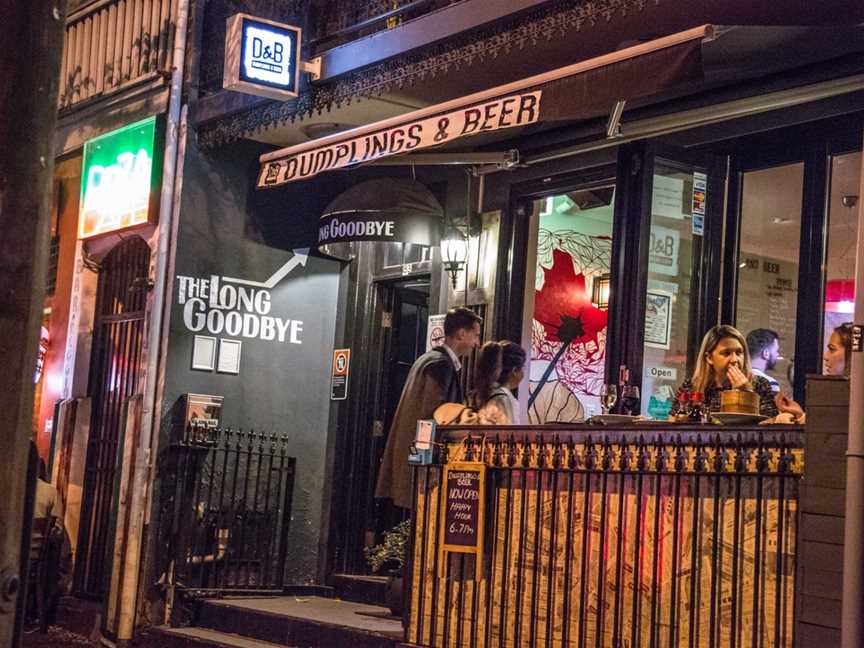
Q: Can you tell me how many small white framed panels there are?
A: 2